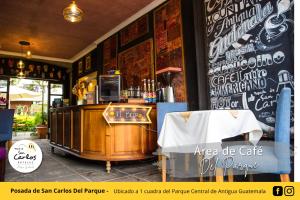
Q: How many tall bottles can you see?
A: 3